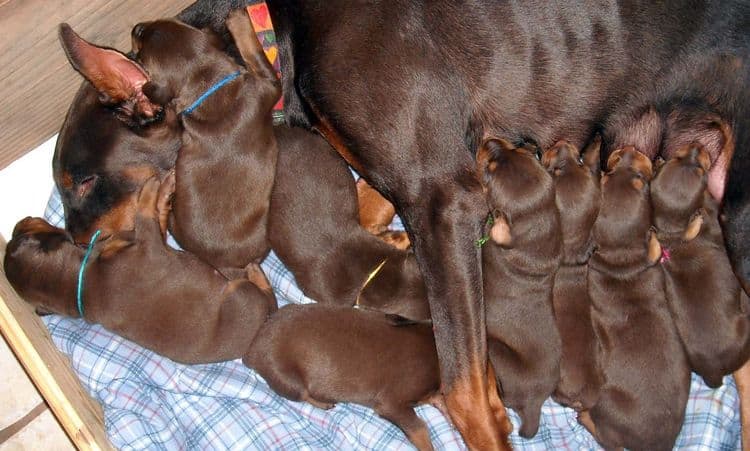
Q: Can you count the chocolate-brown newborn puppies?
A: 8